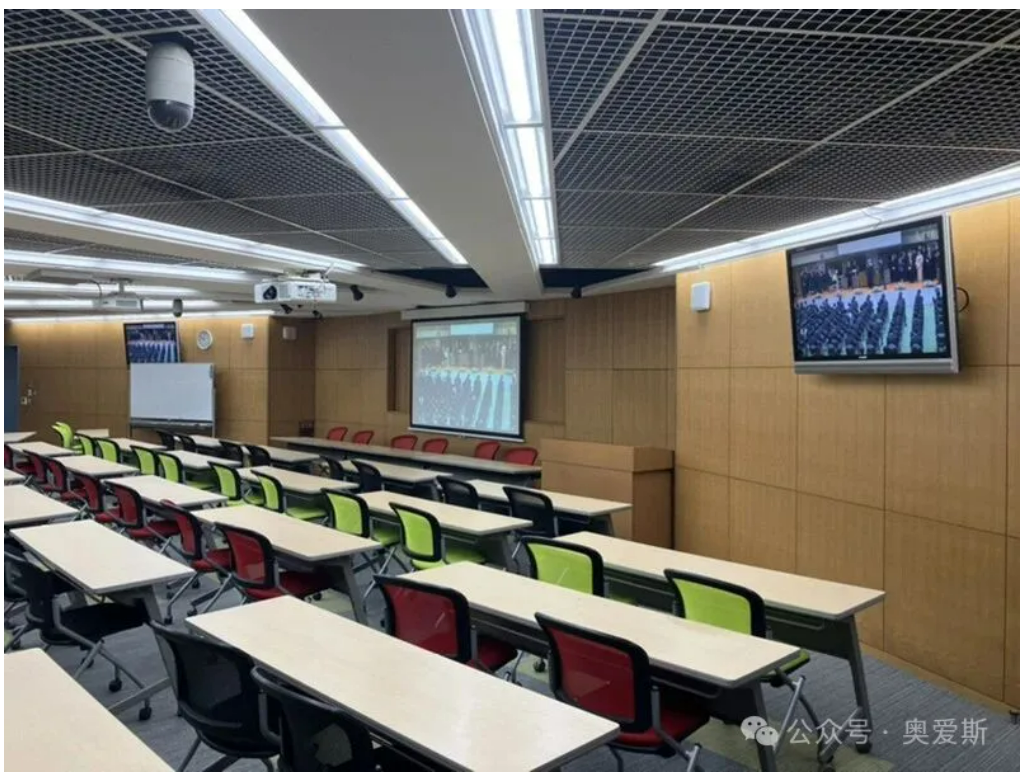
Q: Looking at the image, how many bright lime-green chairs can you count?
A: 12